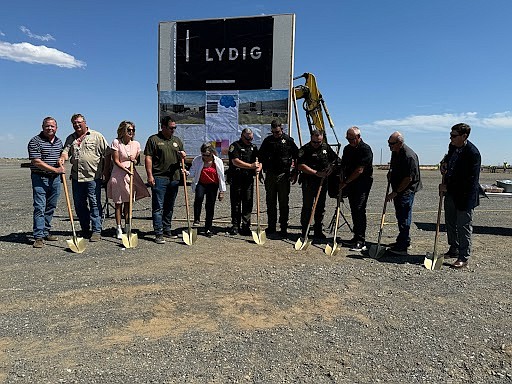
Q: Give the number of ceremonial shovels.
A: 8